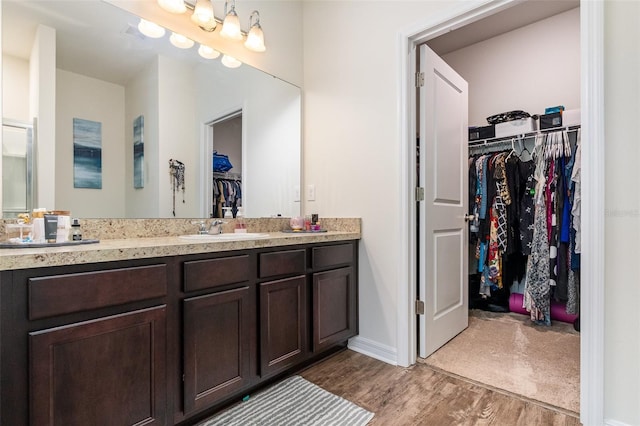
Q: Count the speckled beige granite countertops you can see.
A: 1